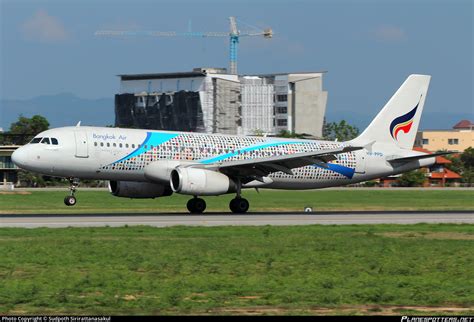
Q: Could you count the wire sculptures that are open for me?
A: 0